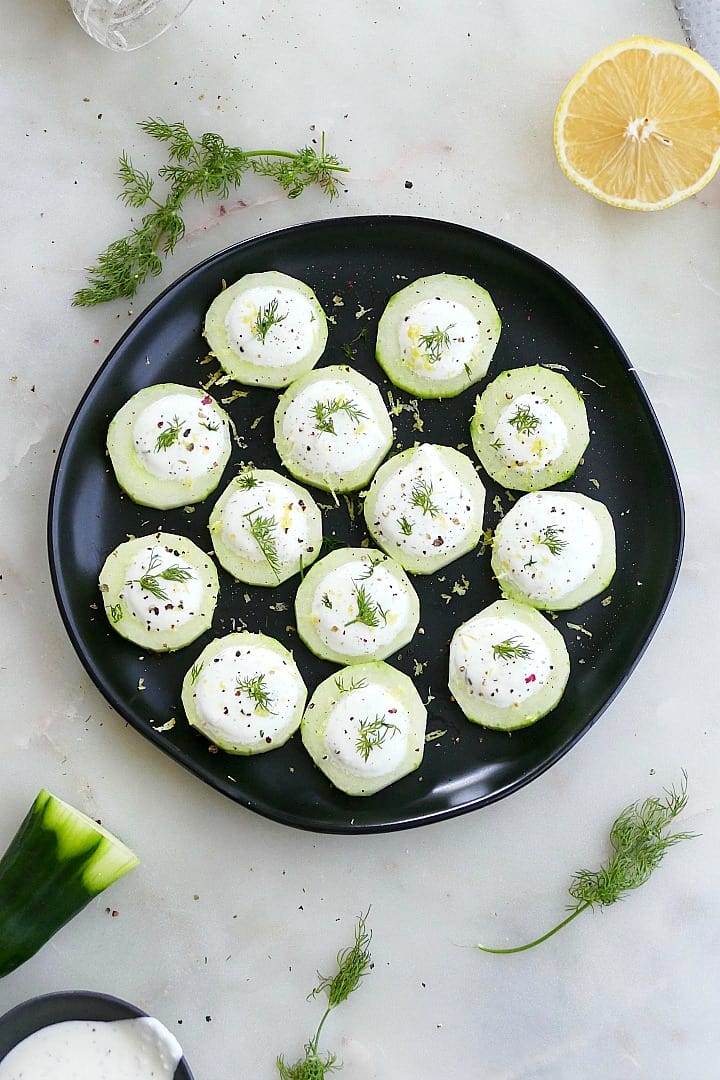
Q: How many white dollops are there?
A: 13